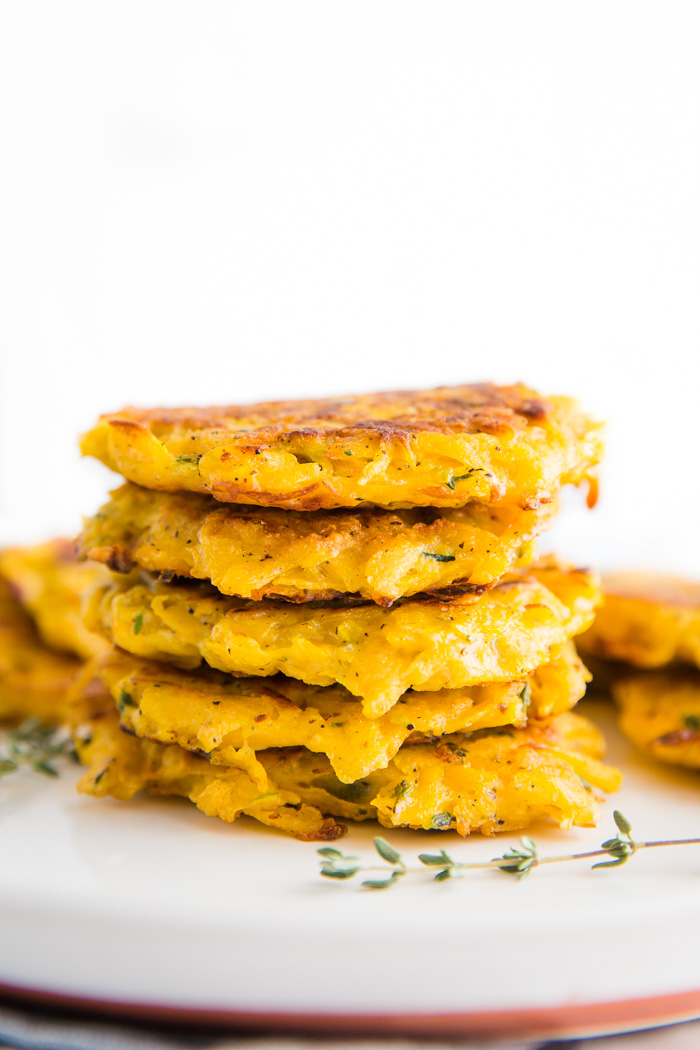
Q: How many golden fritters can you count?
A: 9